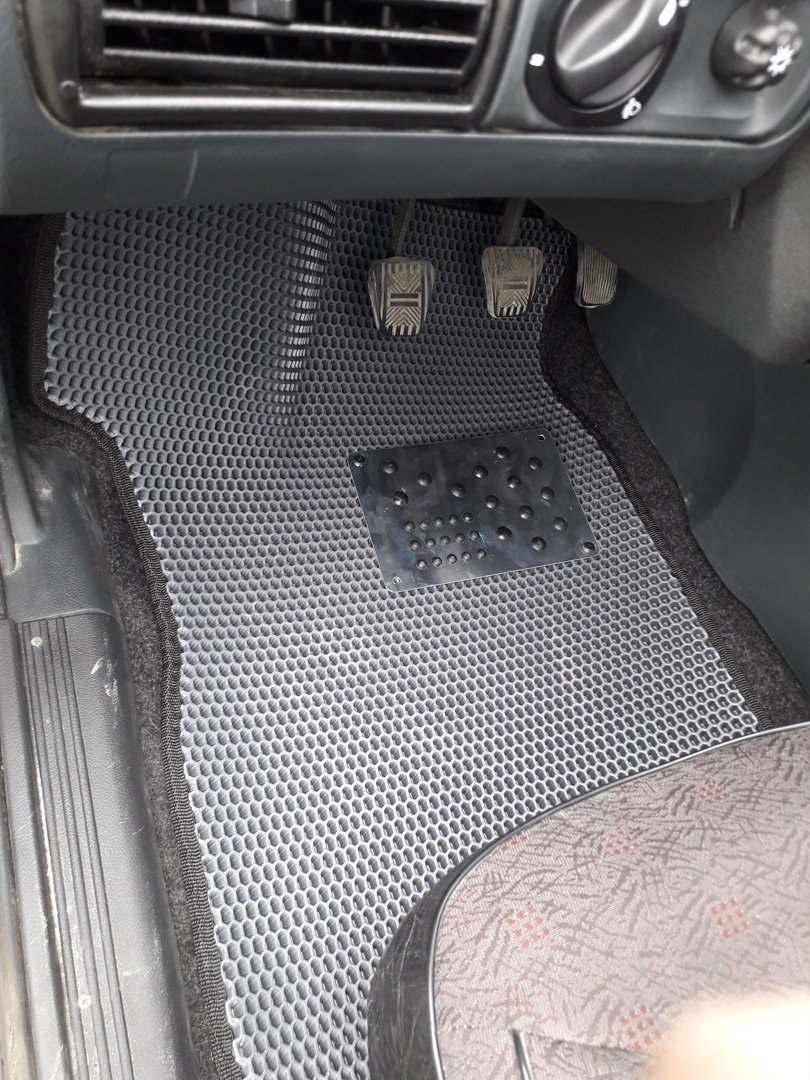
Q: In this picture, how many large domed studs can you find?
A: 14